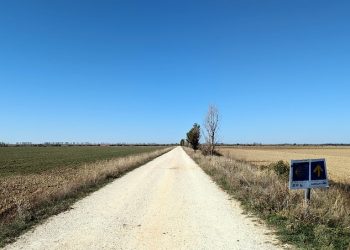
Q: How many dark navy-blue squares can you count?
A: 2